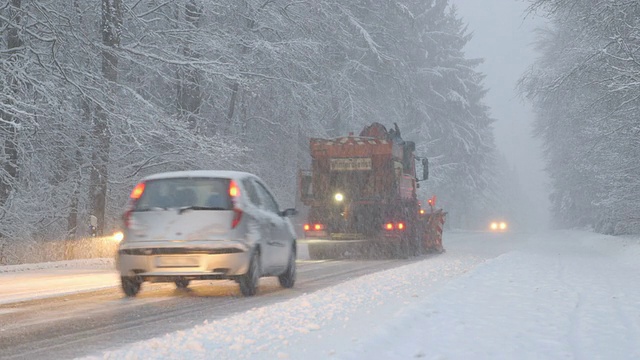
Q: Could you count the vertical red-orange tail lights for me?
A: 2